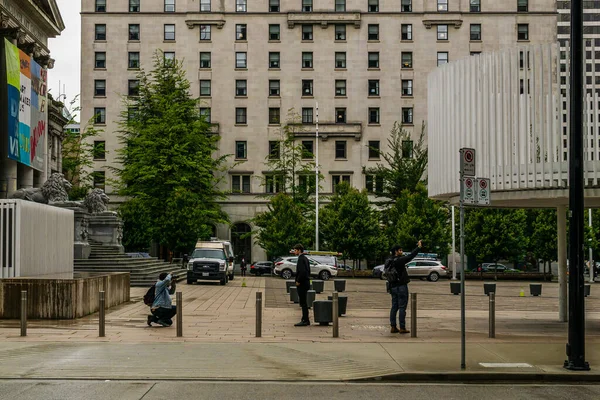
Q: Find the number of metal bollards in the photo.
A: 7